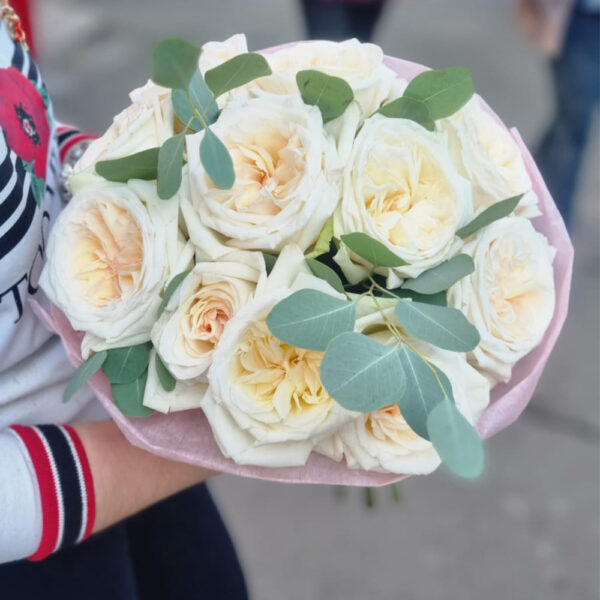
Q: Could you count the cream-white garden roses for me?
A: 11